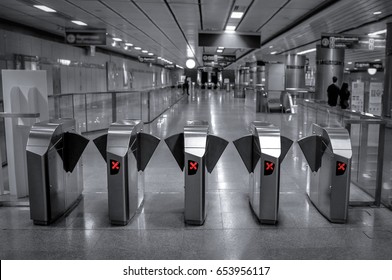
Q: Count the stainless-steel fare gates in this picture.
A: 5